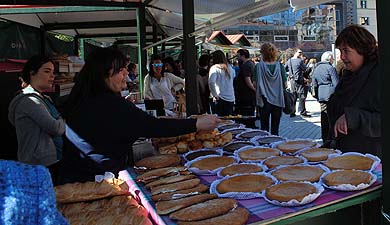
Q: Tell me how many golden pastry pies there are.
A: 11